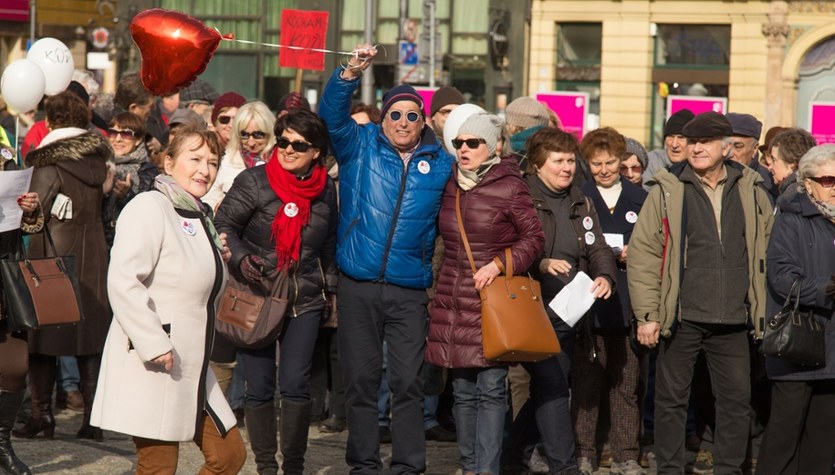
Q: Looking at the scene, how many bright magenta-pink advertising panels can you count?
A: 4